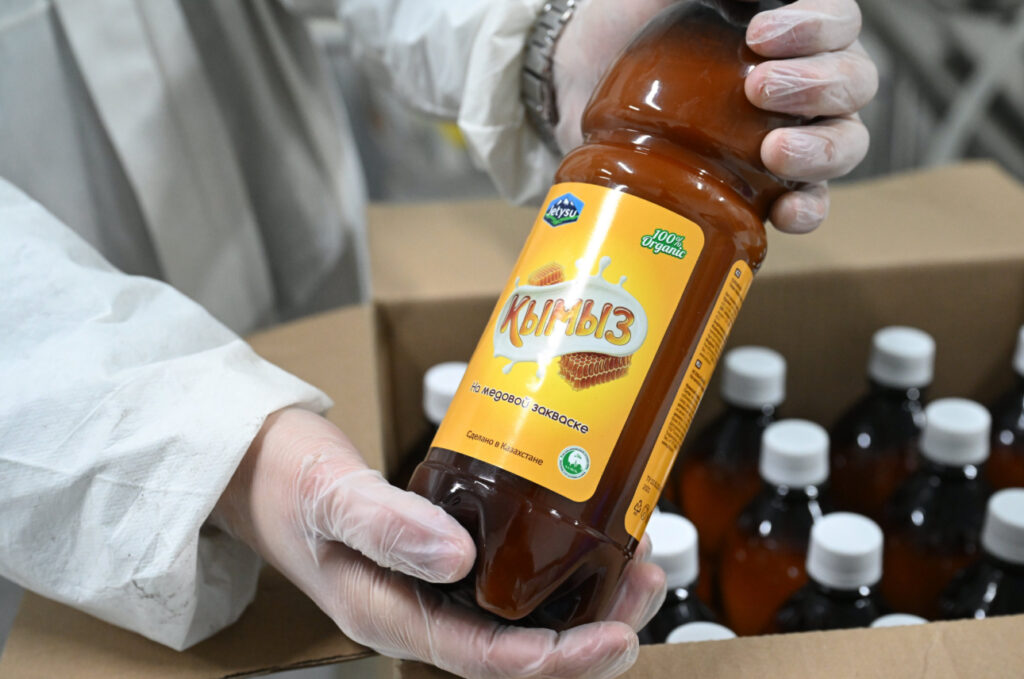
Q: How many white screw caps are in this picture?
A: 11